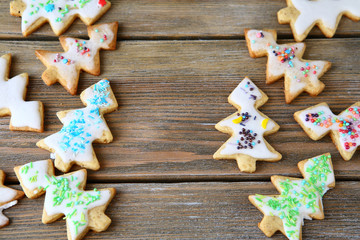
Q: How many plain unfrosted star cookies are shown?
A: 0